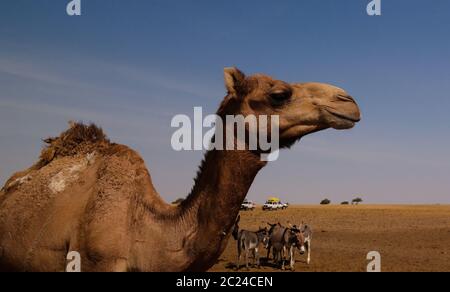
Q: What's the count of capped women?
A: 0